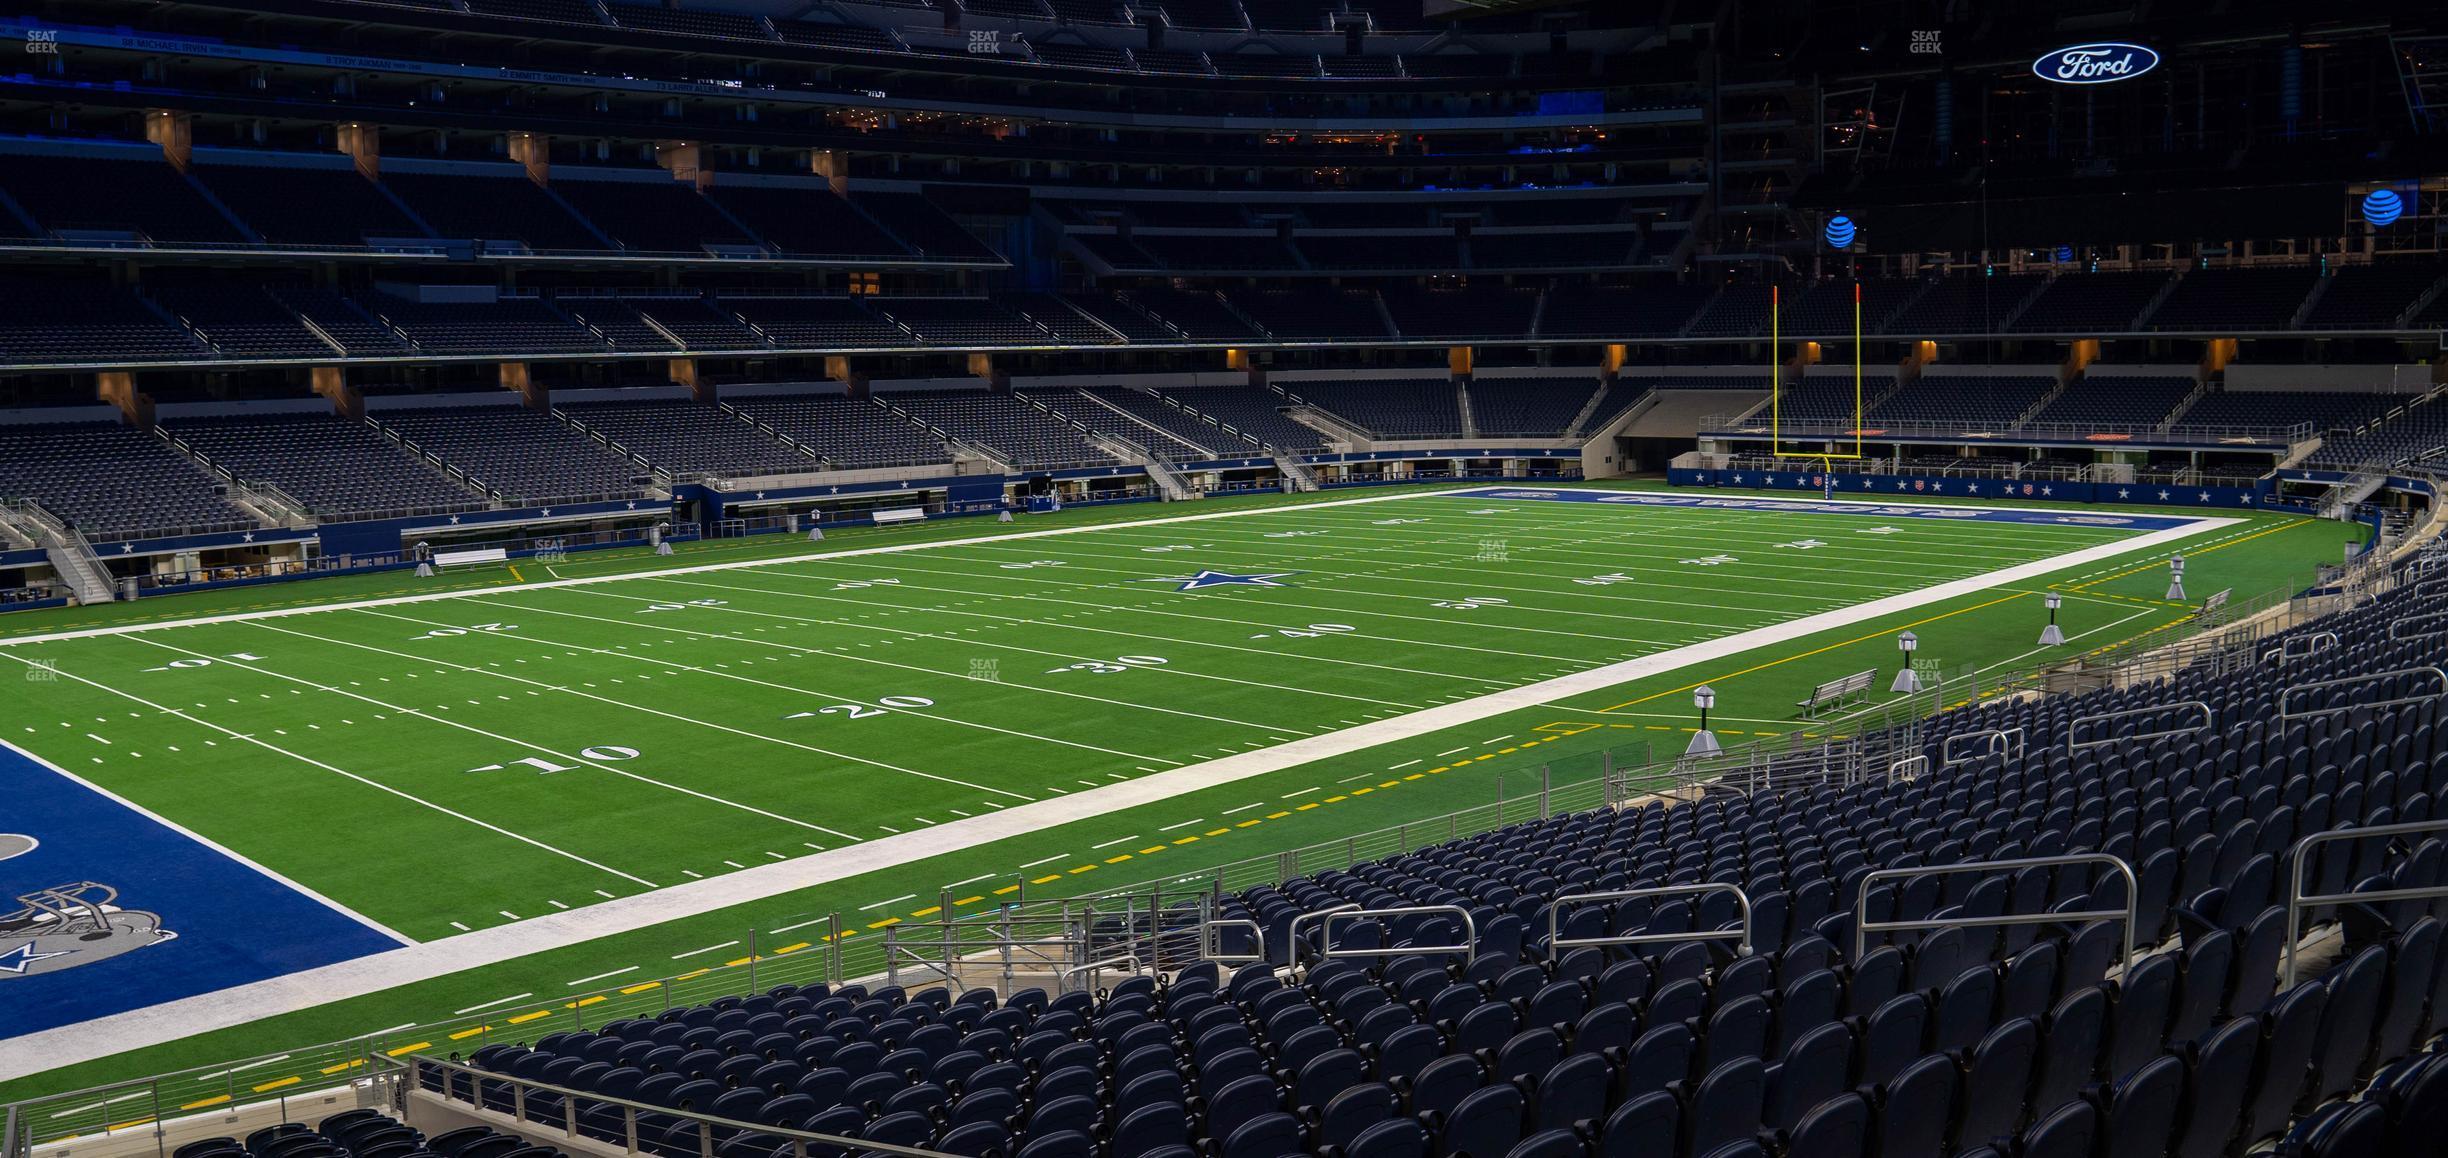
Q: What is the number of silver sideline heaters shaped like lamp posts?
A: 8